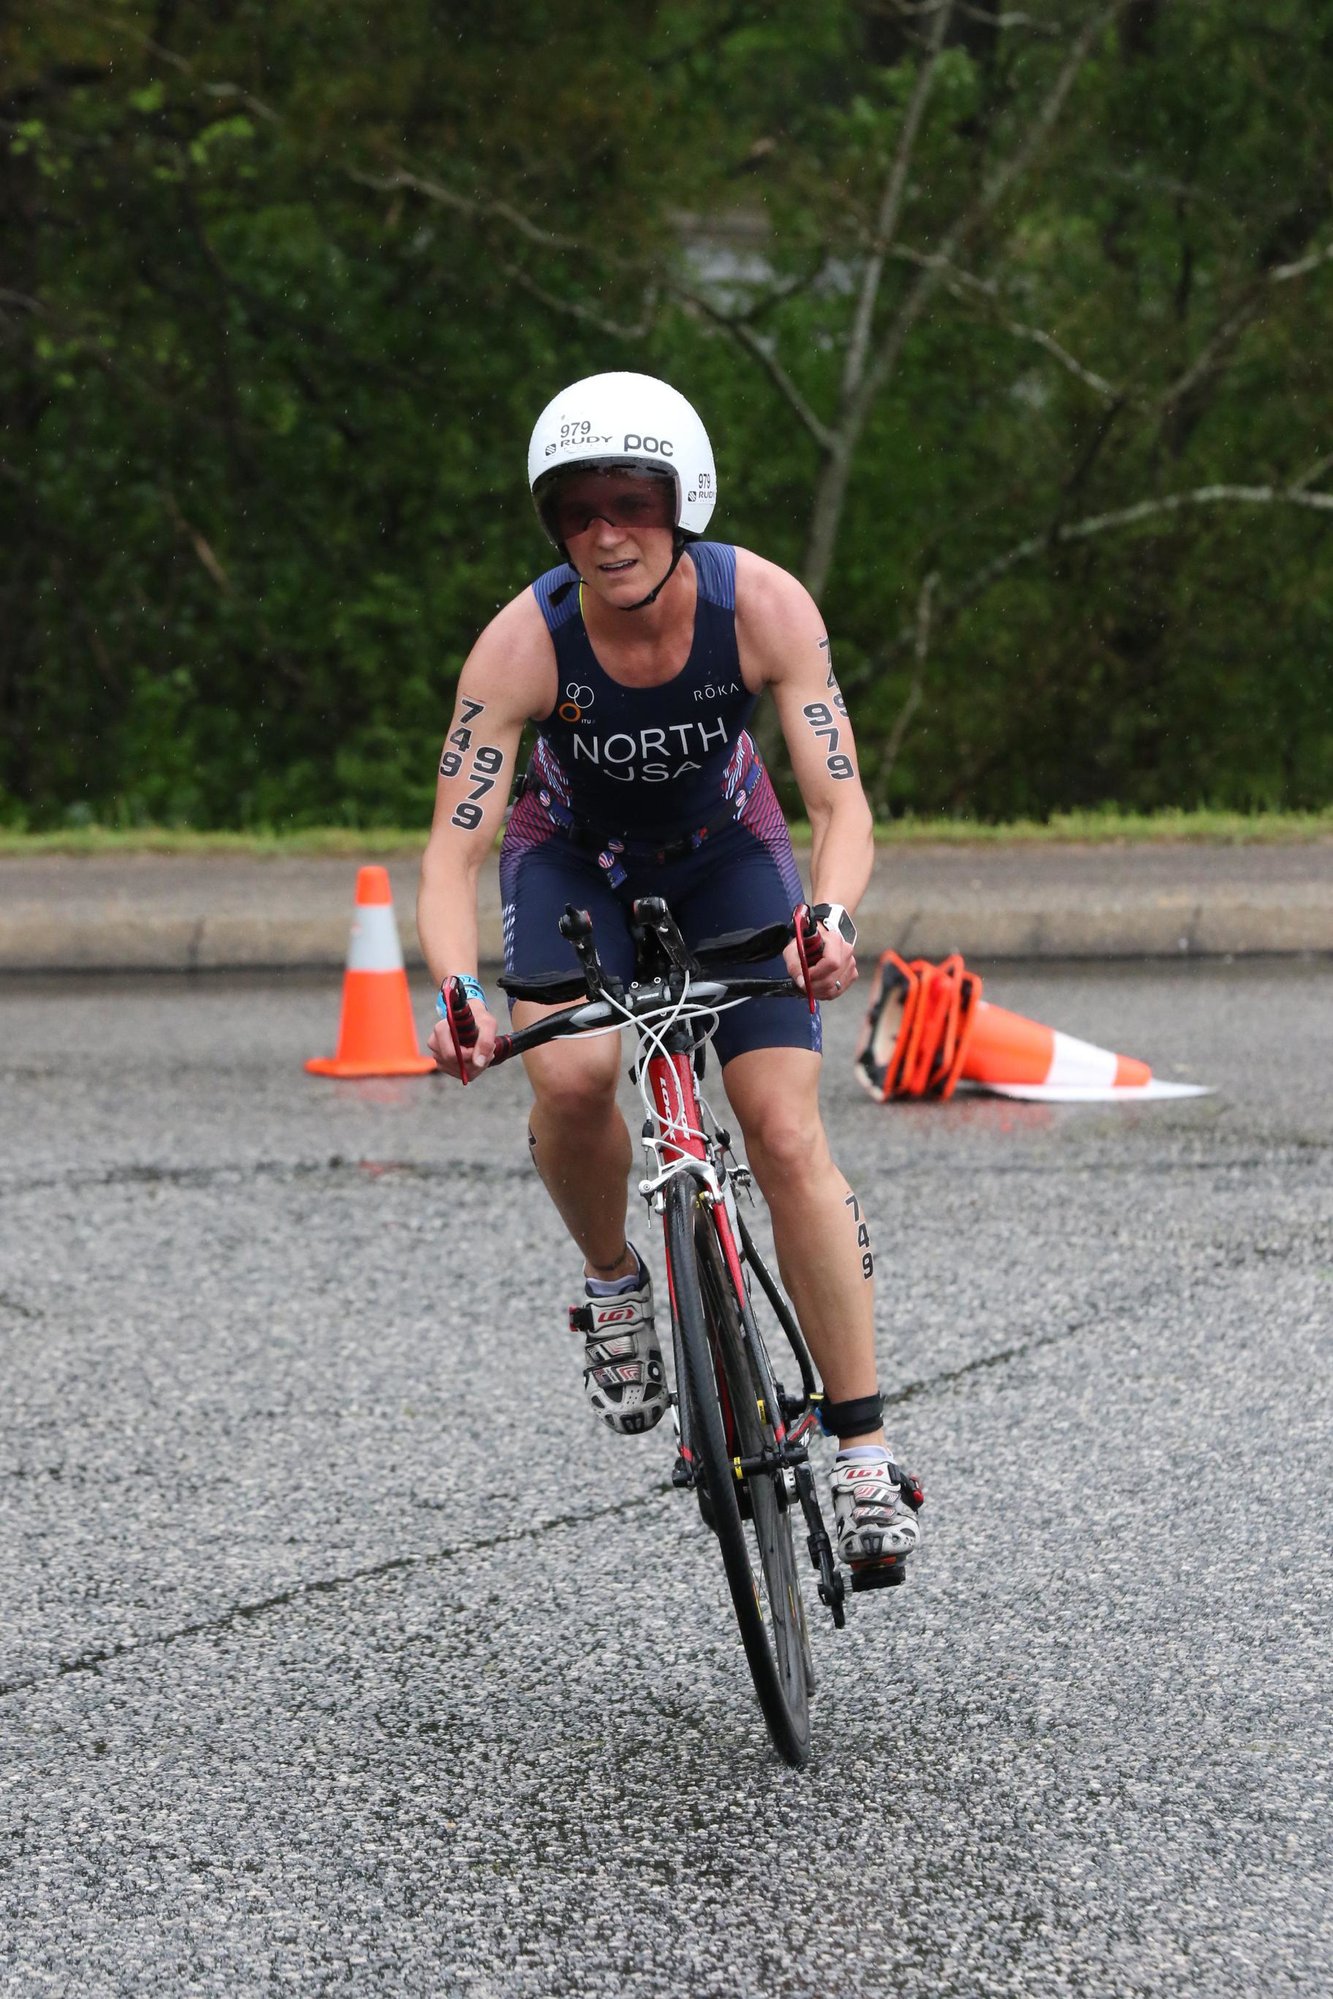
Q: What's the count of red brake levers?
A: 2